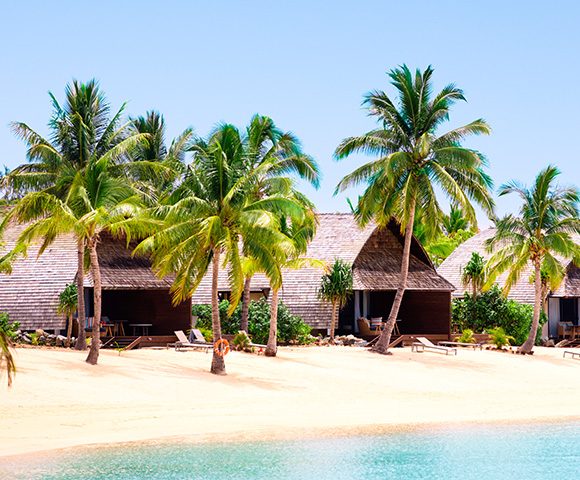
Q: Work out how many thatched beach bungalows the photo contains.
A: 3